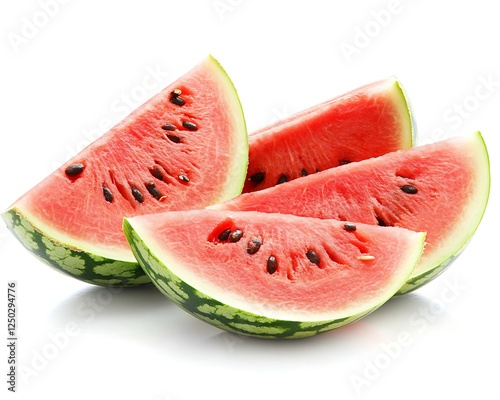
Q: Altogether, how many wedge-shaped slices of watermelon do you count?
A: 4